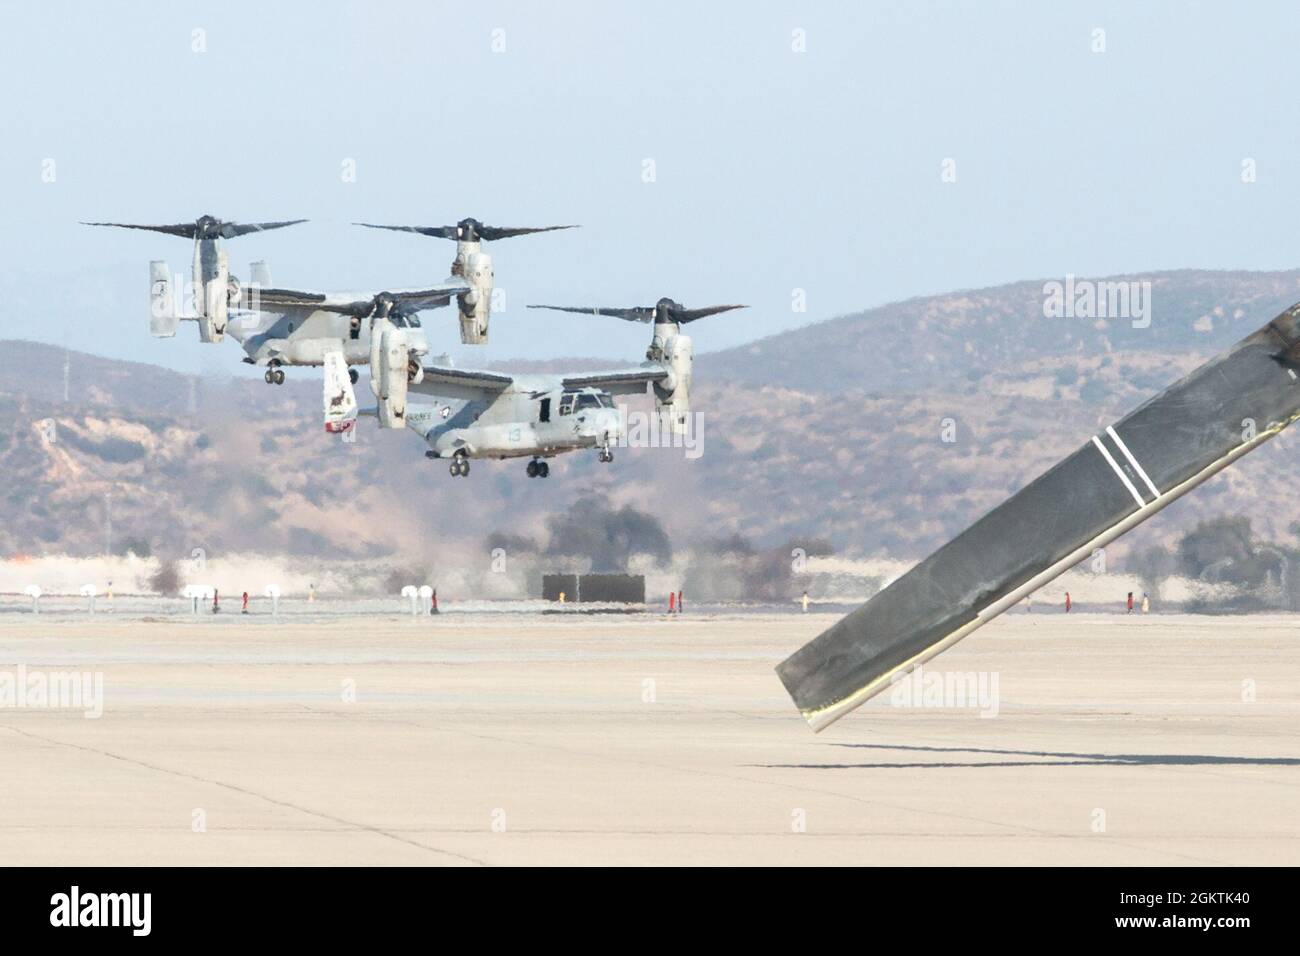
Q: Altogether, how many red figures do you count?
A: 7